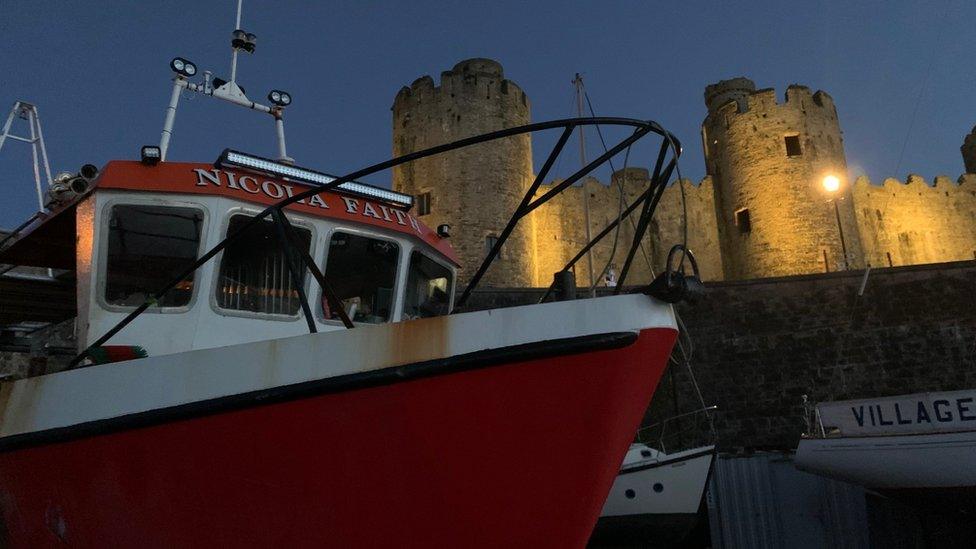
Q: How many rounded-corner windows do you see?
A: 4